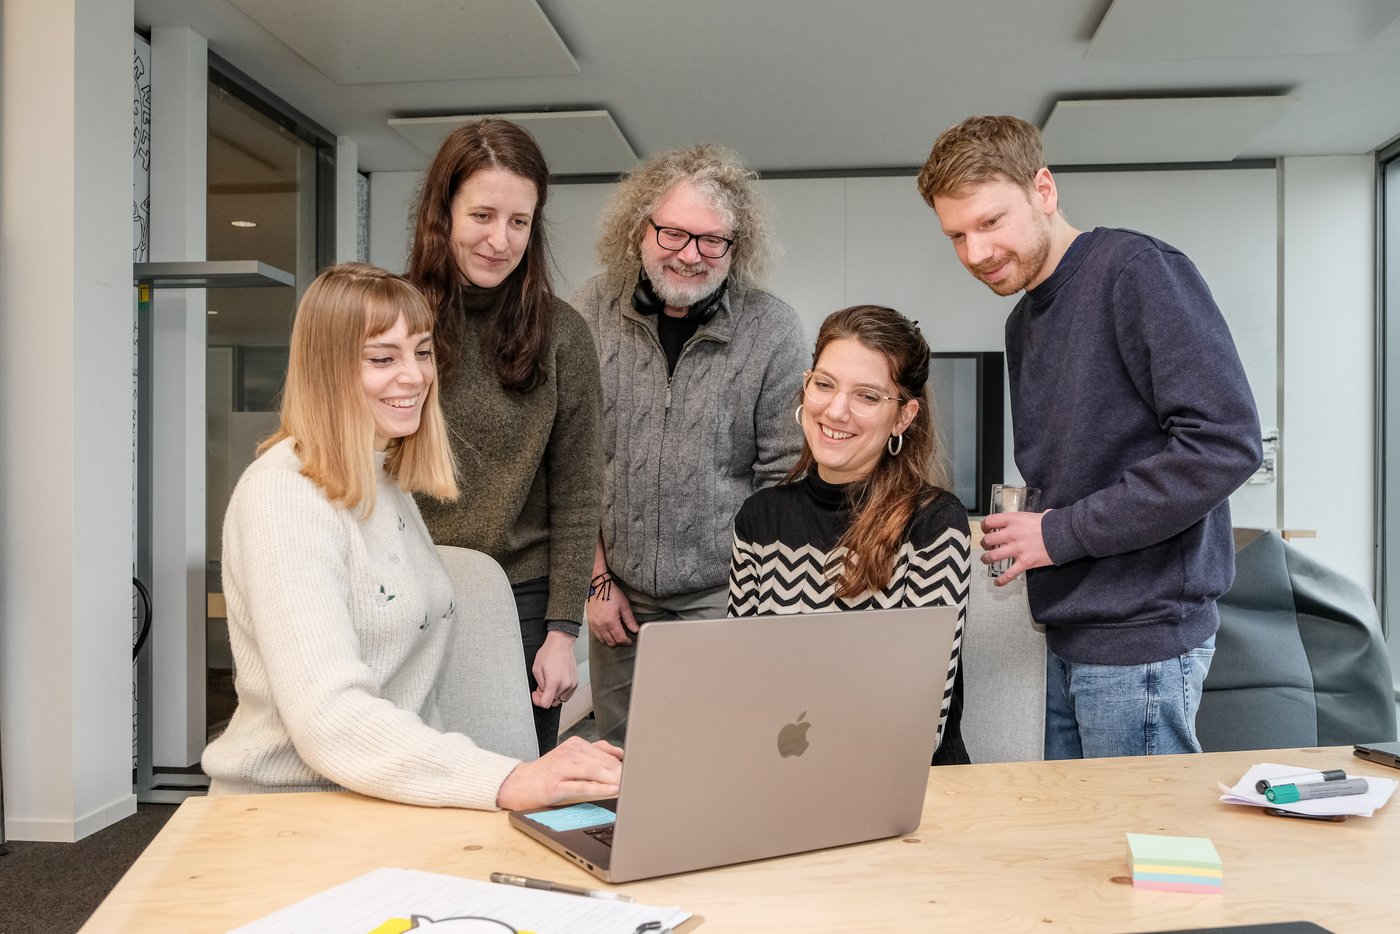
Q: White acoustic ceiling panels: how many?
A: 4